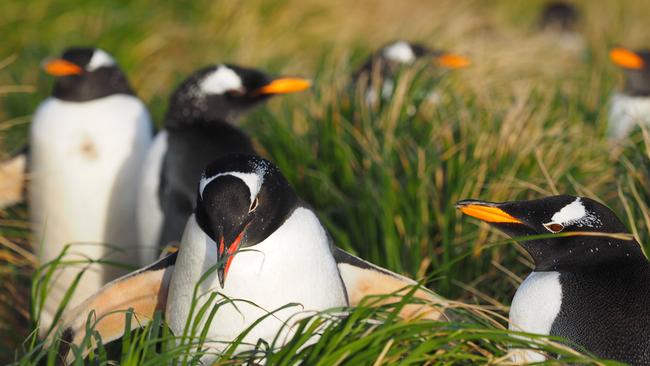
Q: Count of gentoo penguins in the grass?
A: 7